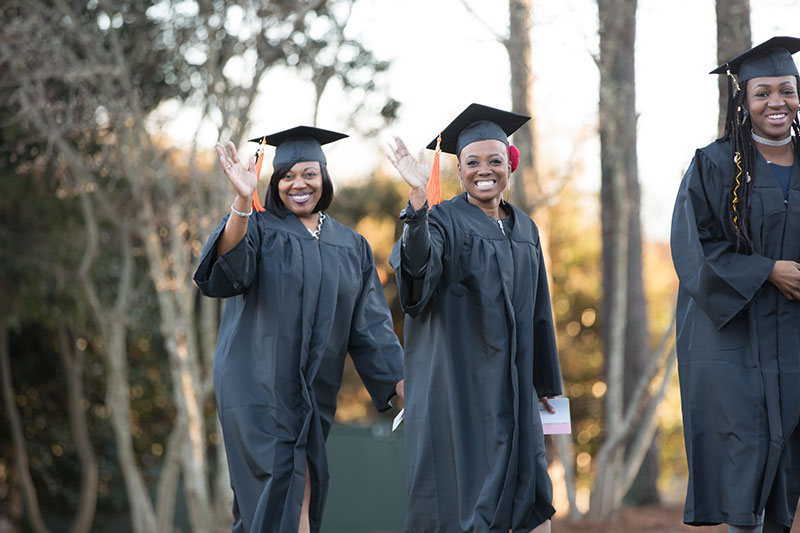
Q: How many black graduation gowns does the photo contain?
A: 3